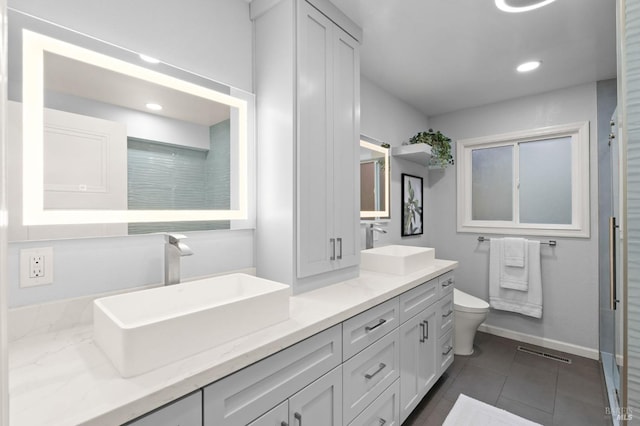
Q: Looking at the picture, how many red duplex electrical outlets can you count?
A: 0